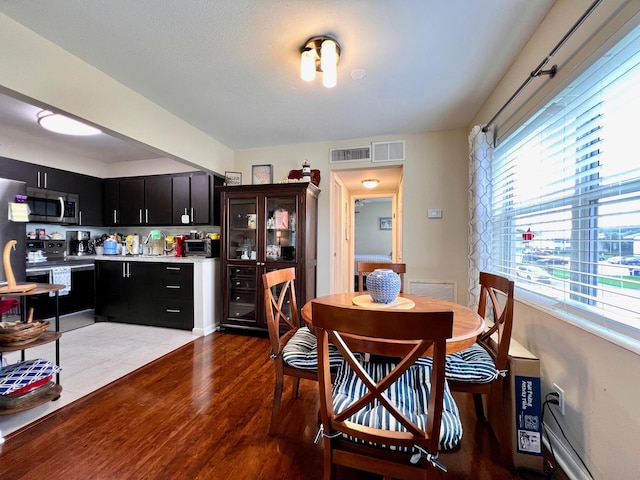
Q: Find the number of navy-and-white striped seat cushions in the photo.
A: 3